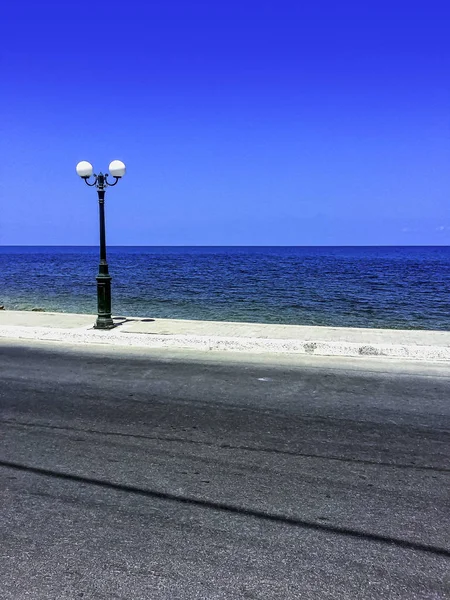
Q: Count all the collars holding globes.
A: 2